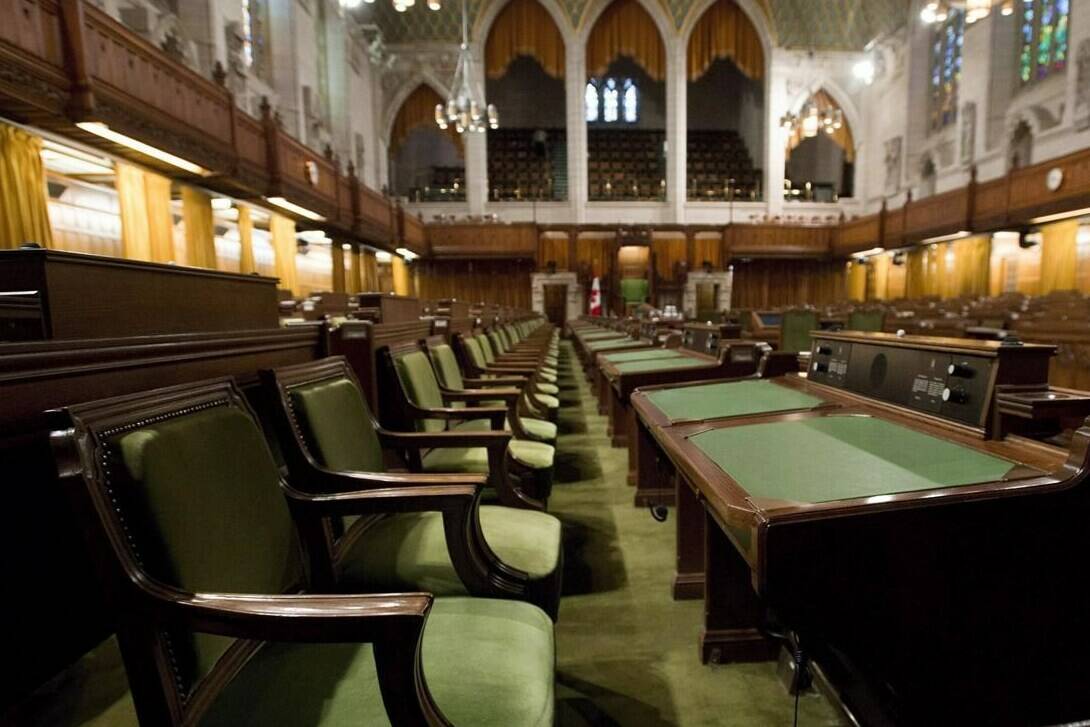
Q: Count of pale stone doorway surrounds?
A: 2